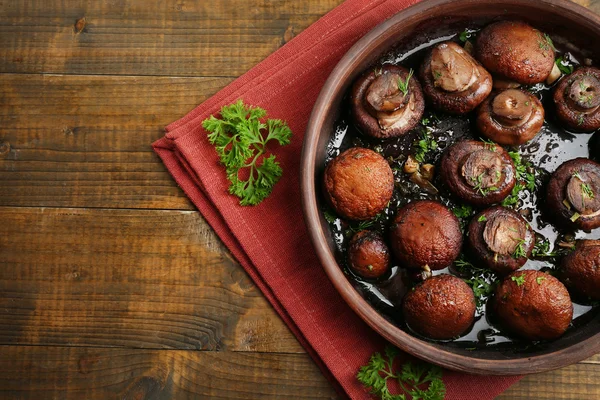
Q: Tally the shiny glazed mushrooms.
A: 14